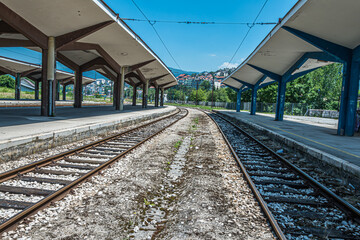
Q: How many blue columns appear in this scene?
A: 4